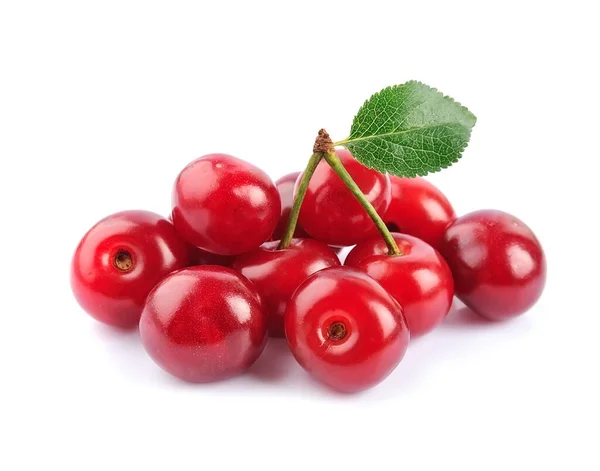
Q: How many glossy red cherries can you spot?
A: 10